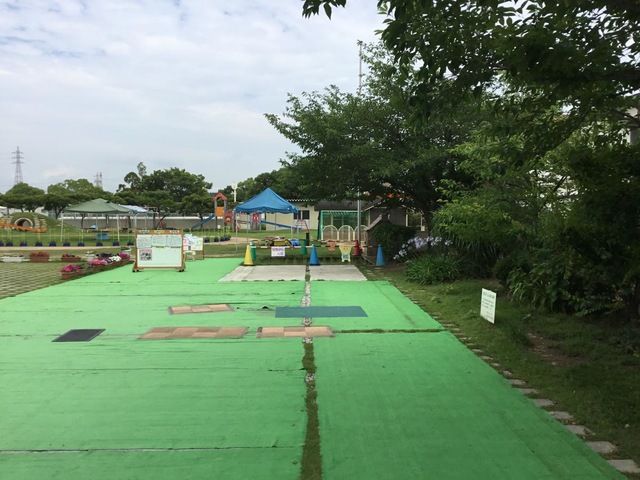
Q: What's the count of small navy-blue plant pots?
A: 14